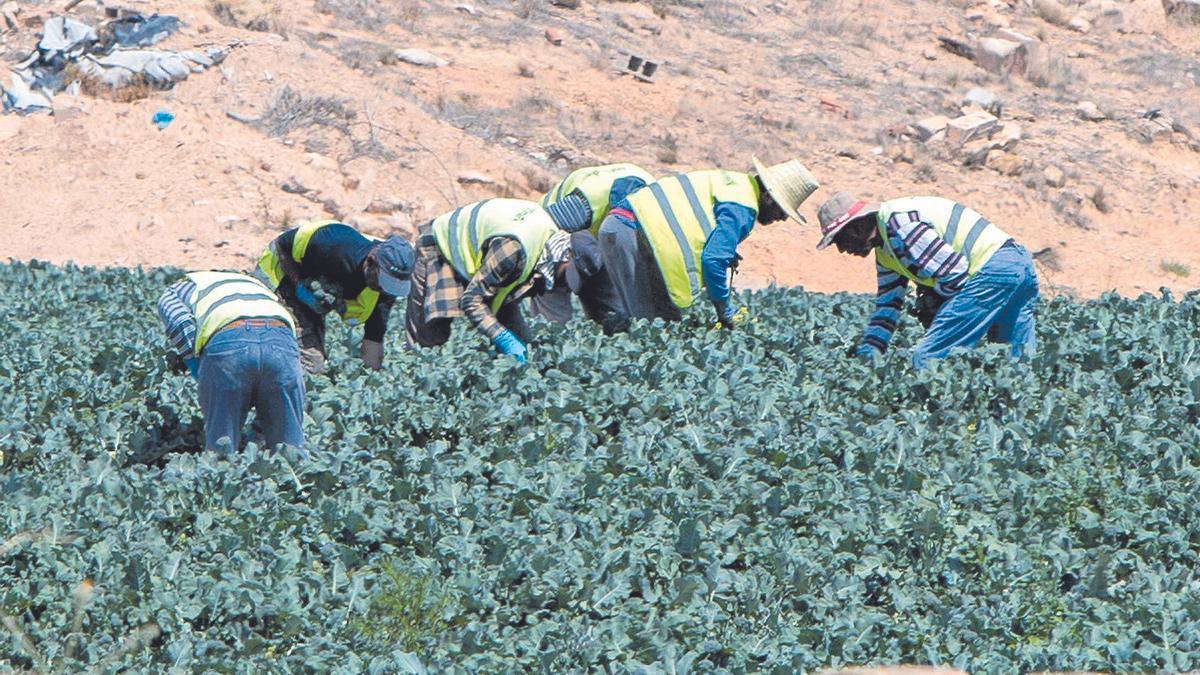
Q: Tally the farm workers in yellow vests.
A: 6